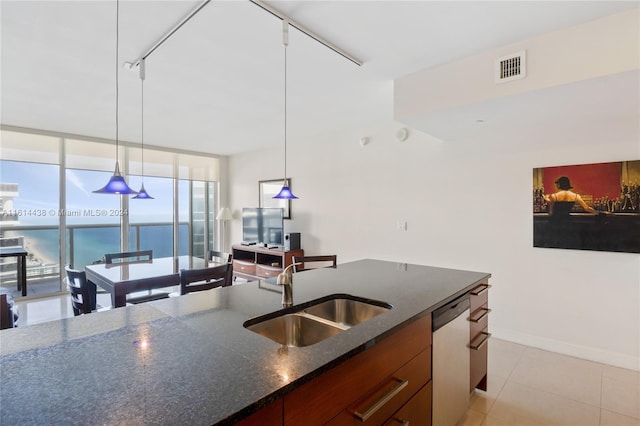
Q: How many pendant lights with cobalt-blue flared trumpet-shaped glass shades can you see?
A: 3